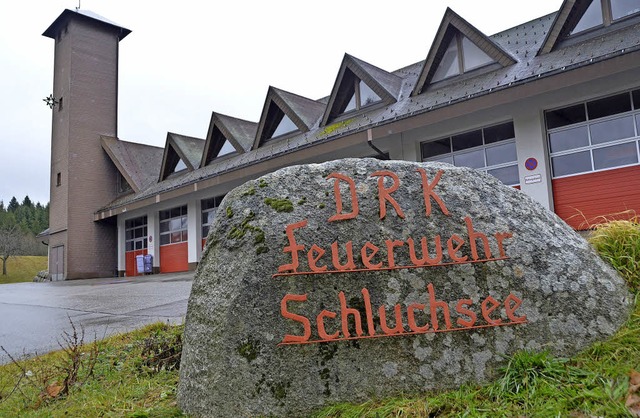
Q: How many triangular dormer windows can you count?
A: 6